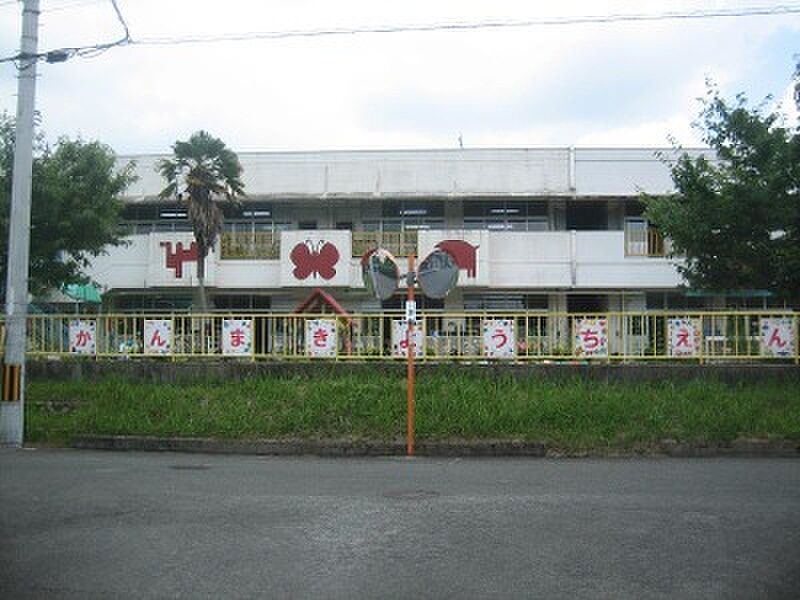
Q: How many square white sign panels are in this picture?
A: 9